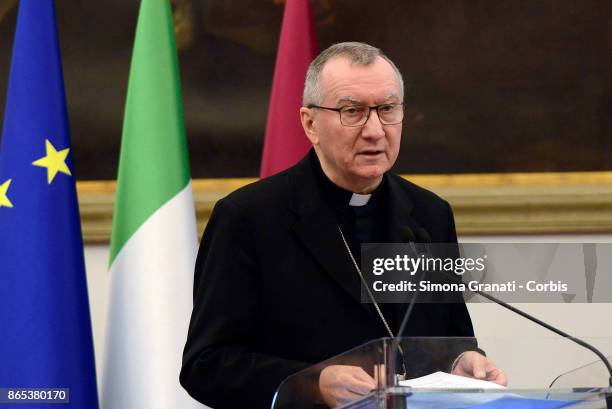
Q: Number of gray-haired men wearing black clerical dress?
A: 1